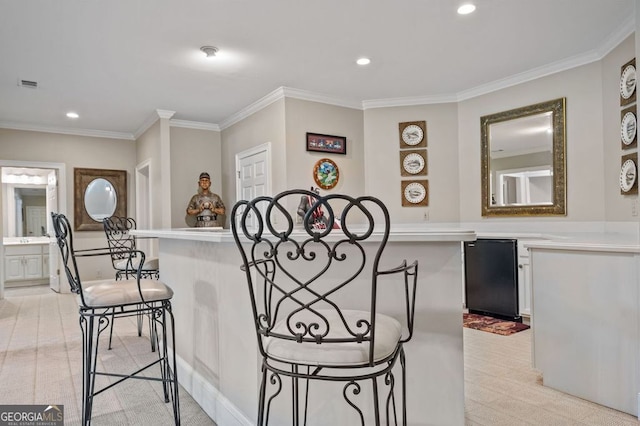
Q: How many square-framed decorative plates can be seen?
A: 6